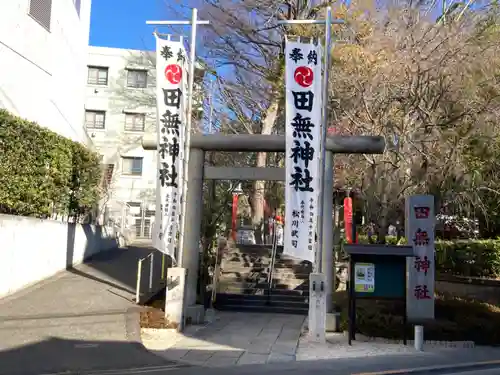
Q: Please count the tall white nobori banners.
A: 2